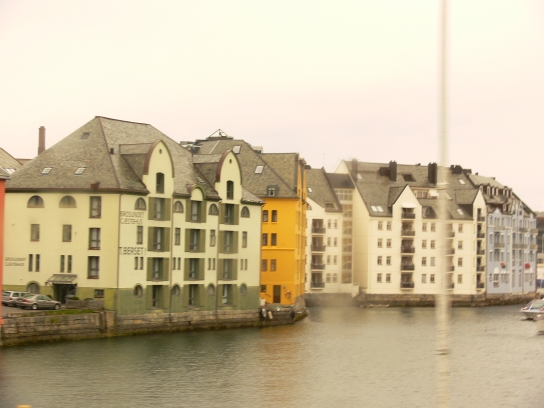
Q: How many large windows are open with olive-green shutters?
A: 12